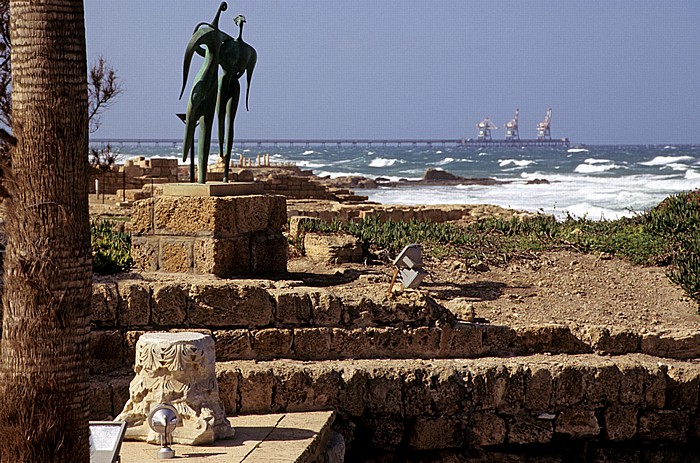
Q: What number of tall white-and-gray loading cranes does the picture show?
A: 3